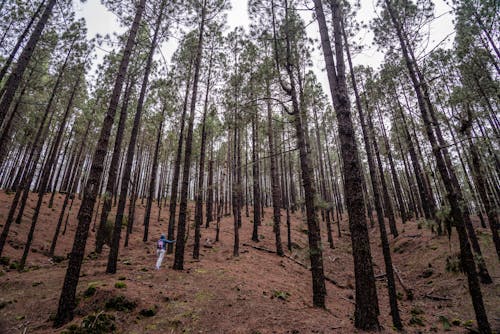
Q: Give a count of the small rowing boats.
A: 0